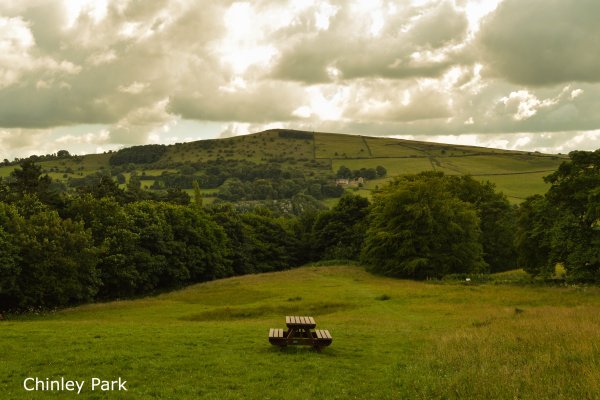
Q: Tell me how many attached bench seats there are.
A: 2